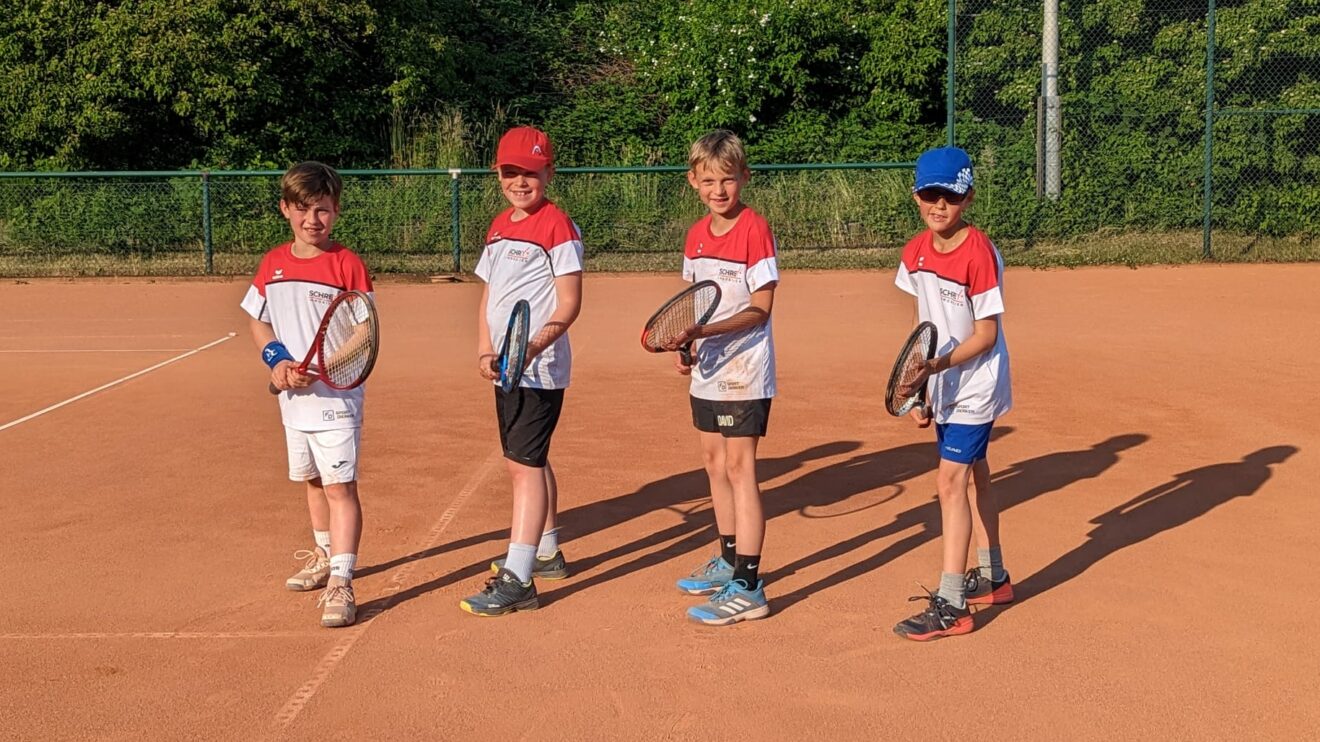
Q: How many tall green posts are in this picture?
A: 2